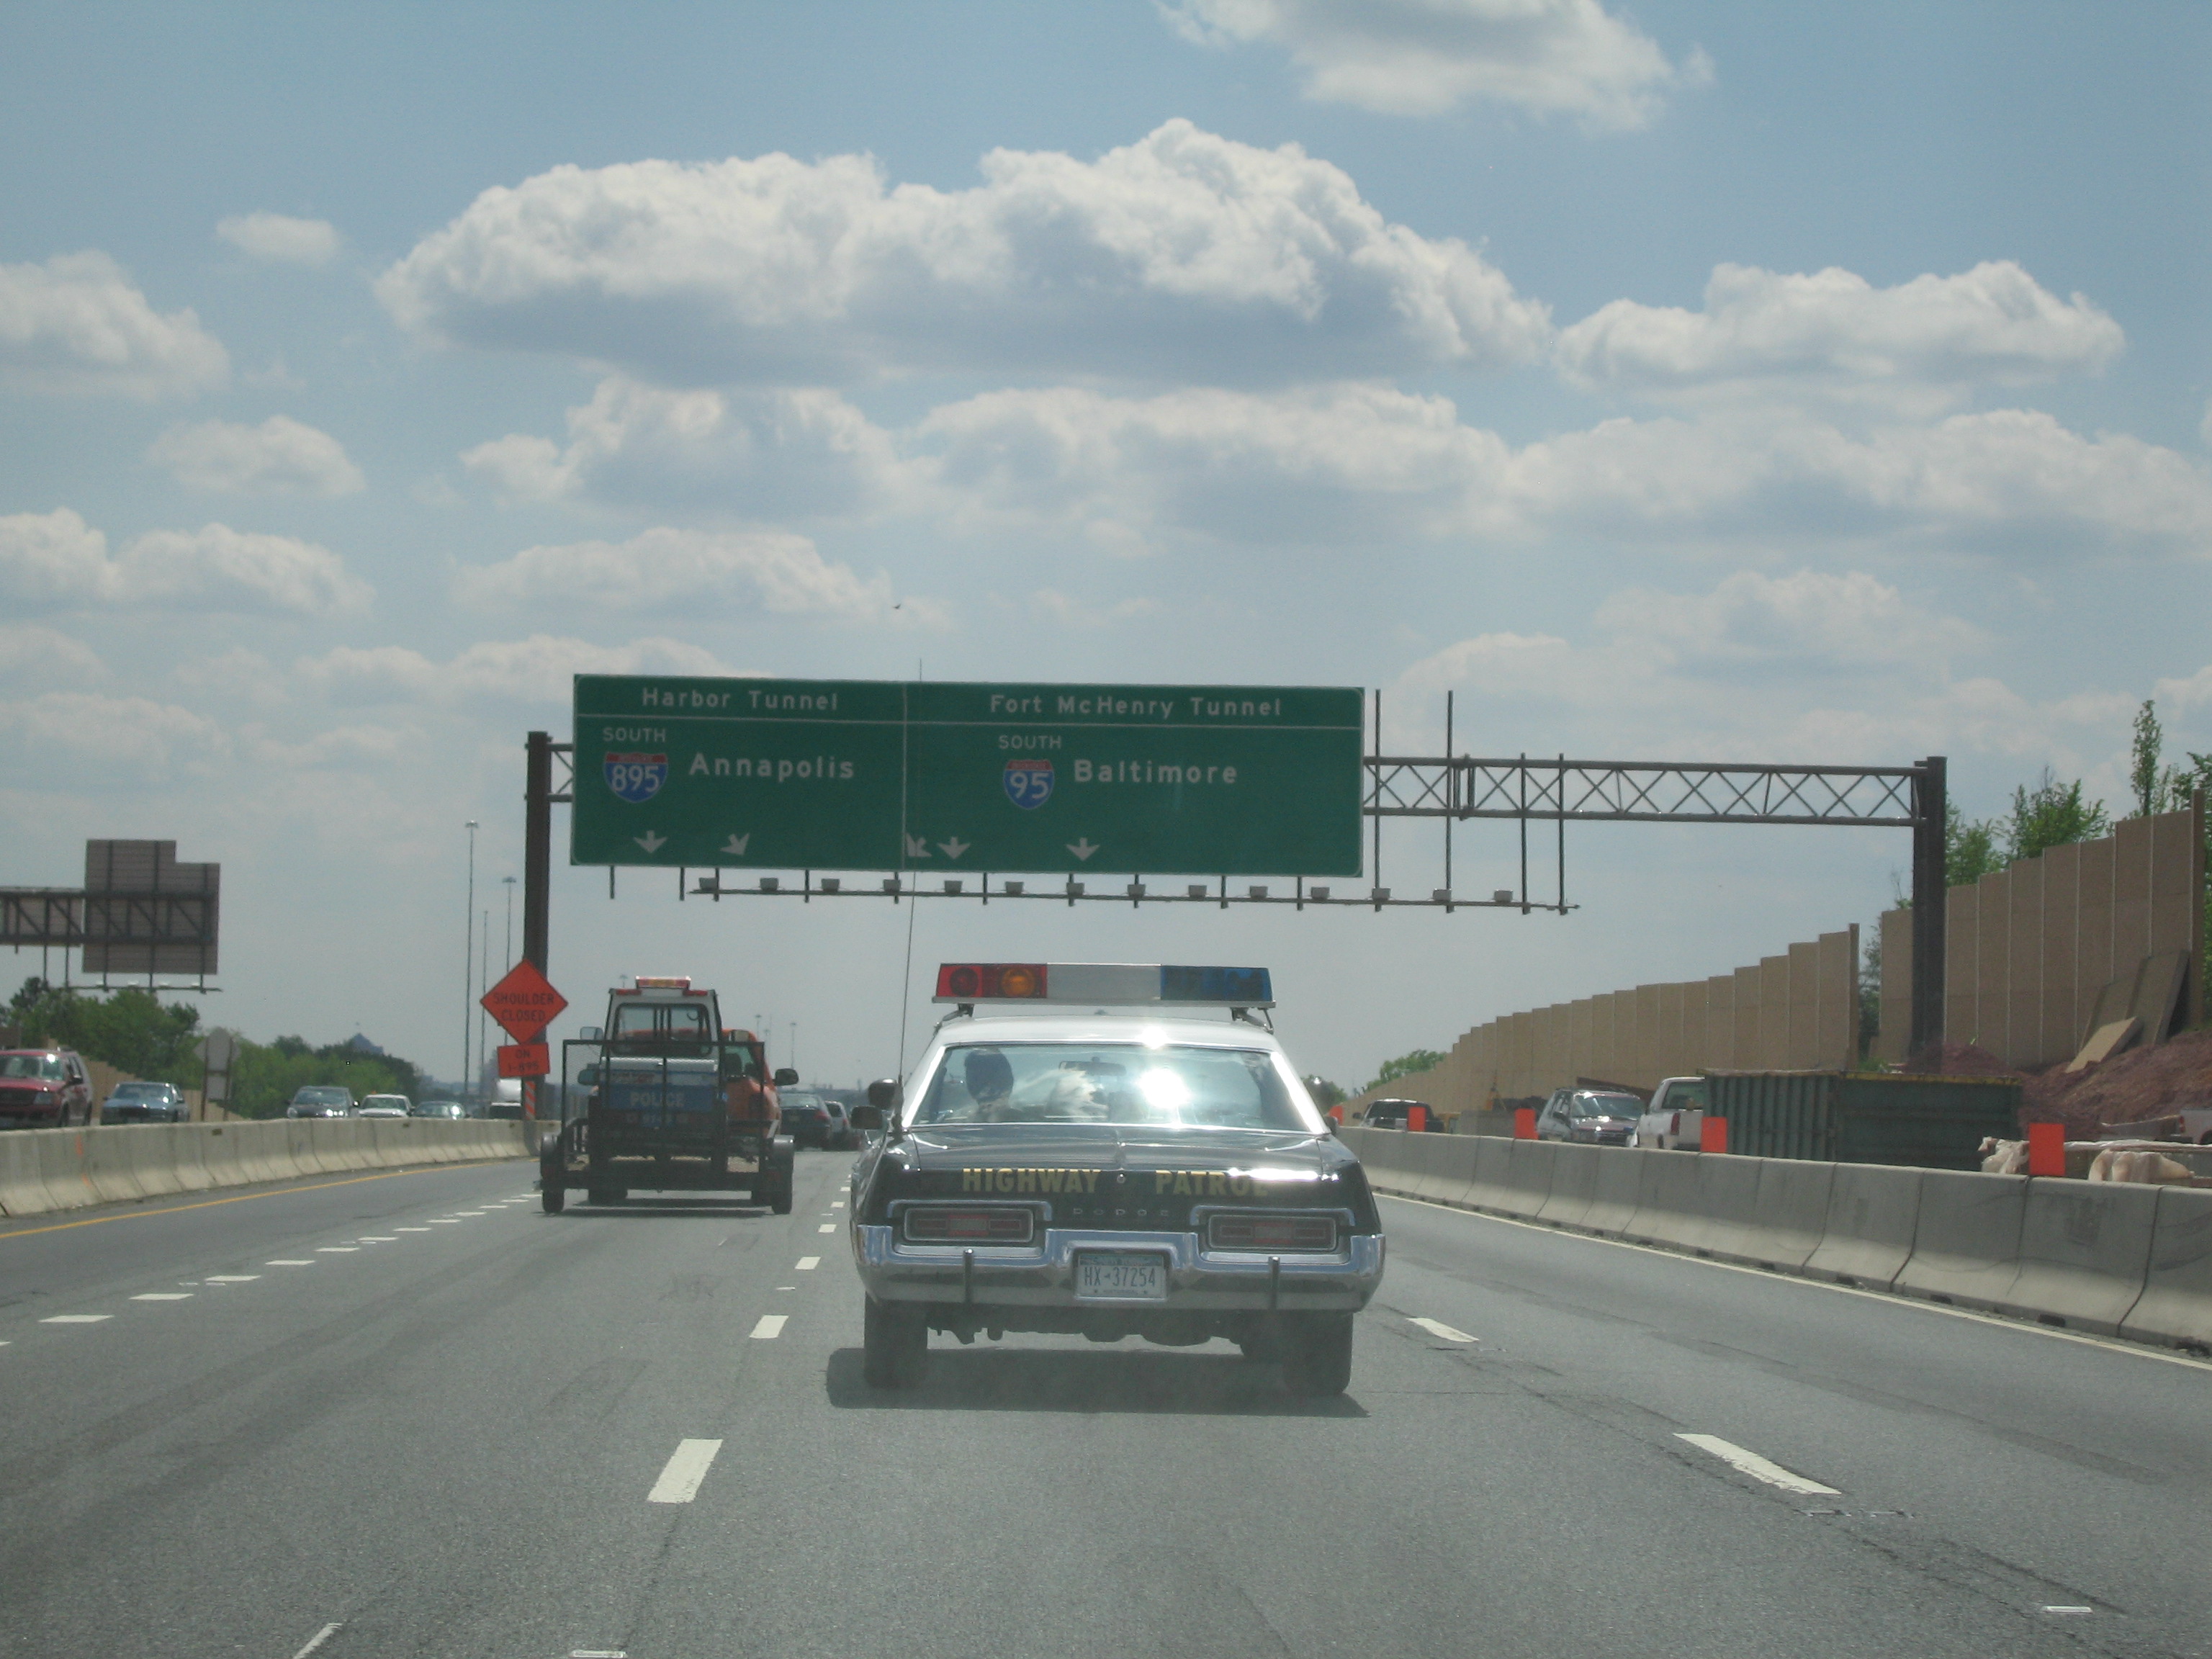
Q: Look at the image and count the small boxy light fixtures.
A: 14